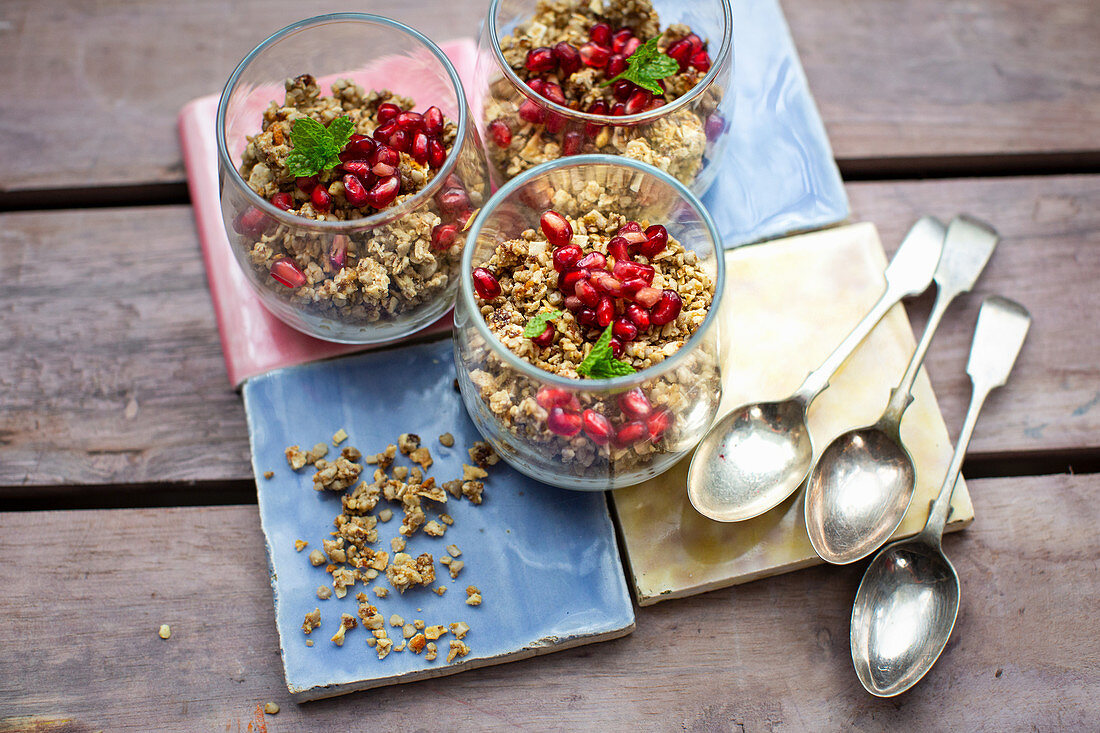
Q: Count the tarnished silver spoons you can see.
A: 3